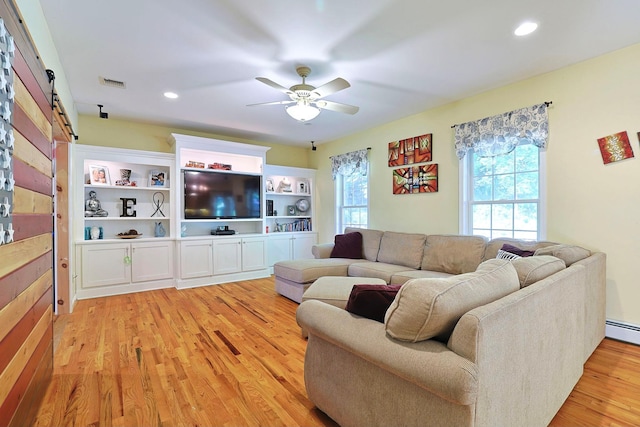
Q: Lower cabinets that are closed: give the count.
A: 7